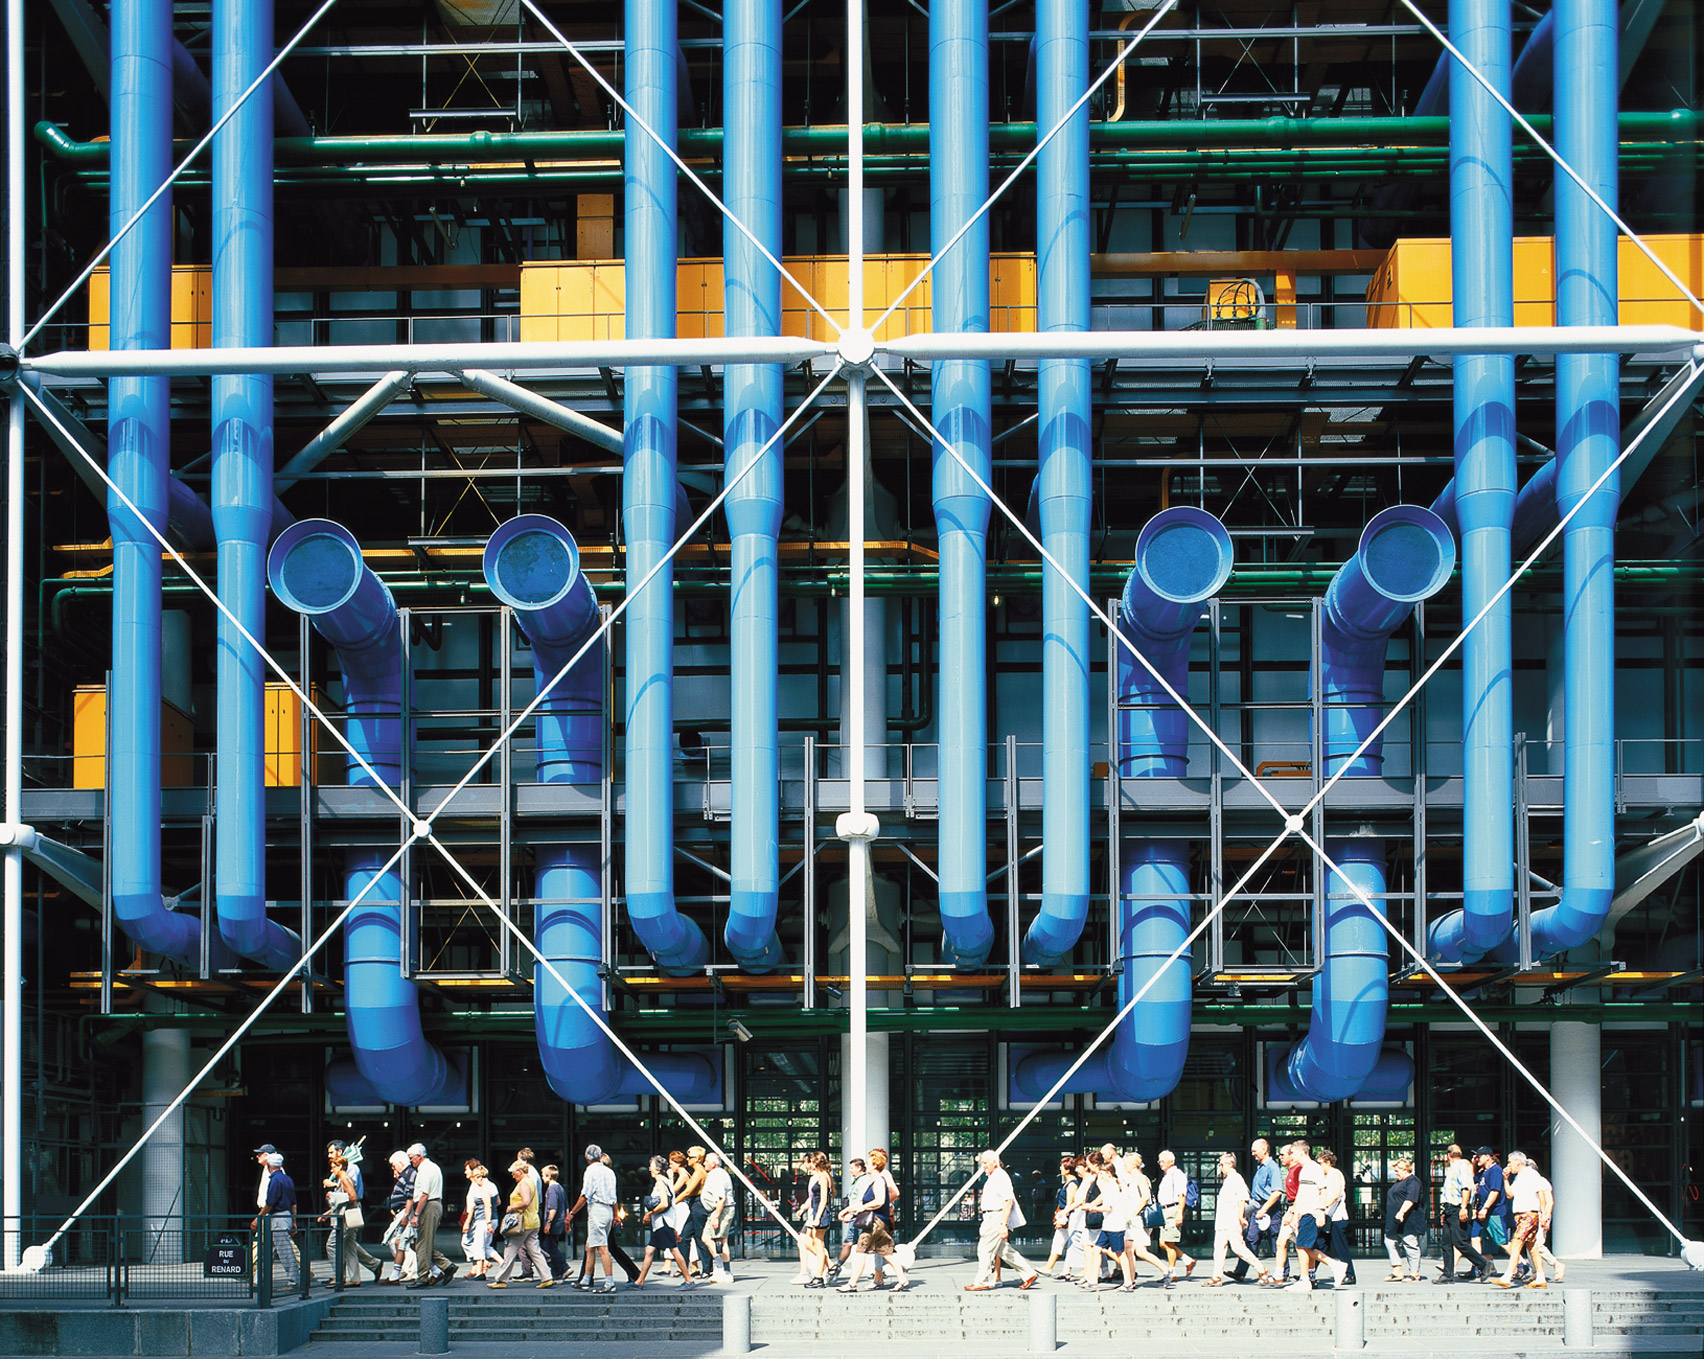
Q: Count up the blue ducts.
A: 12